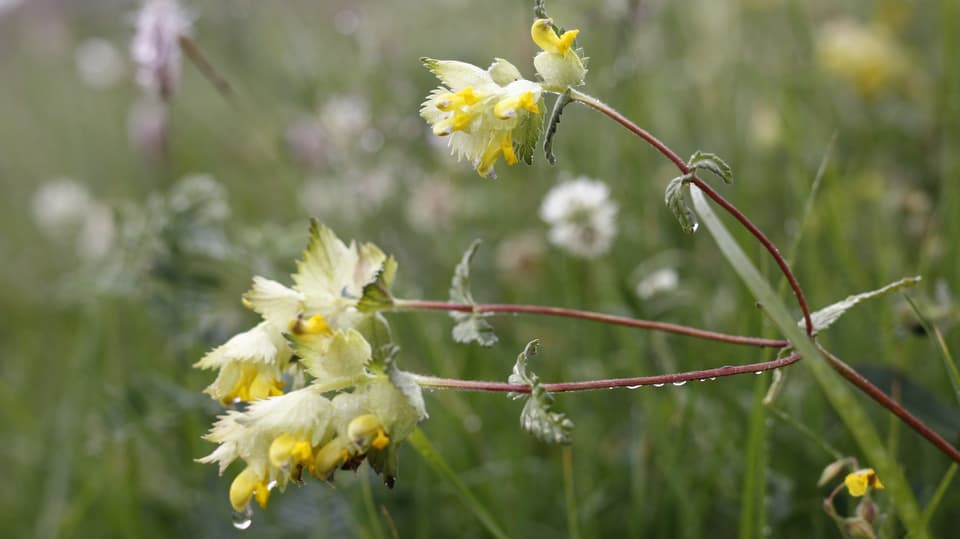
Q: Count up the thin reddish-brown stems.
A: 3